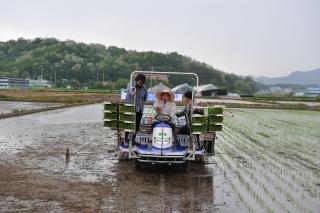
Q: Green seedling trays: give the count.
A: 11